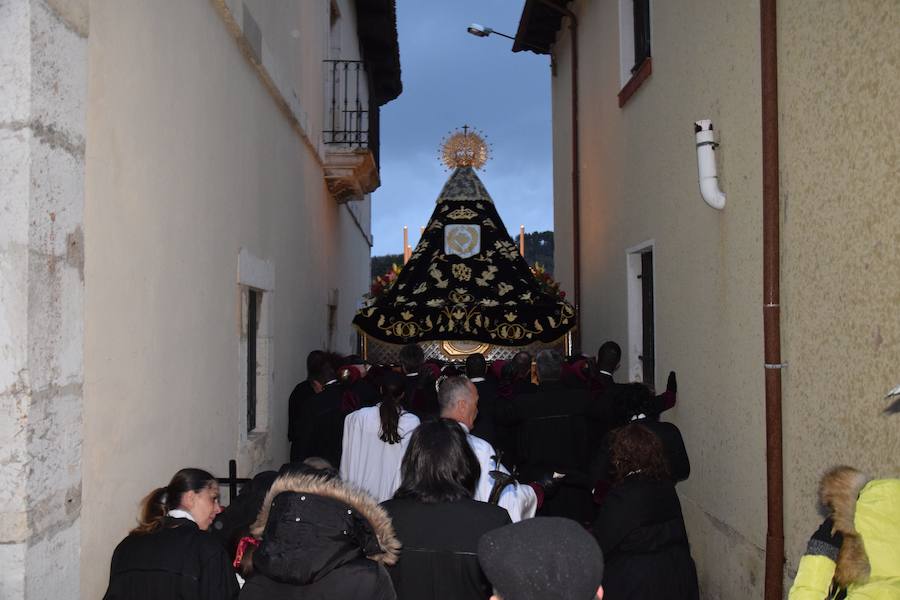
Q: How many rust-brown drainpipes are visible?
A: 2